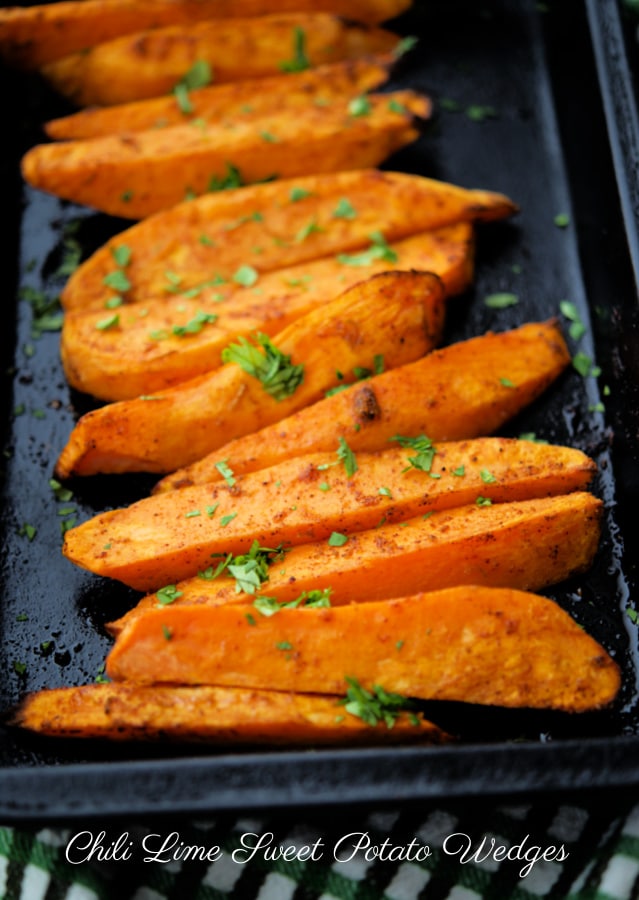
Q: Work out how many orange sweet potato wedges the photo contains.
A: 12